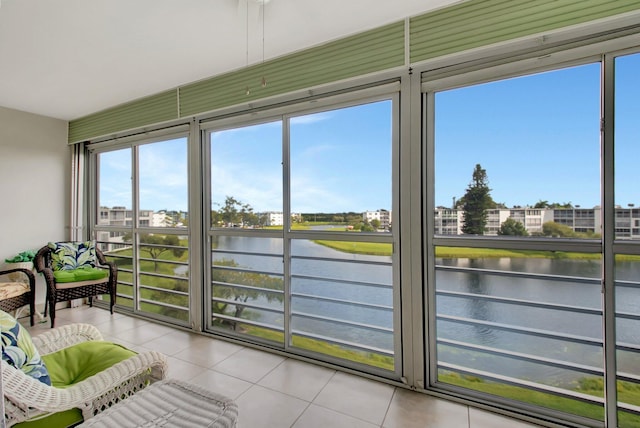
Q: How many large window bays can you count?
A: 3